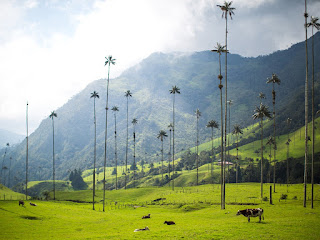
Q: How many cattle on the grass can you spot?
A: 6